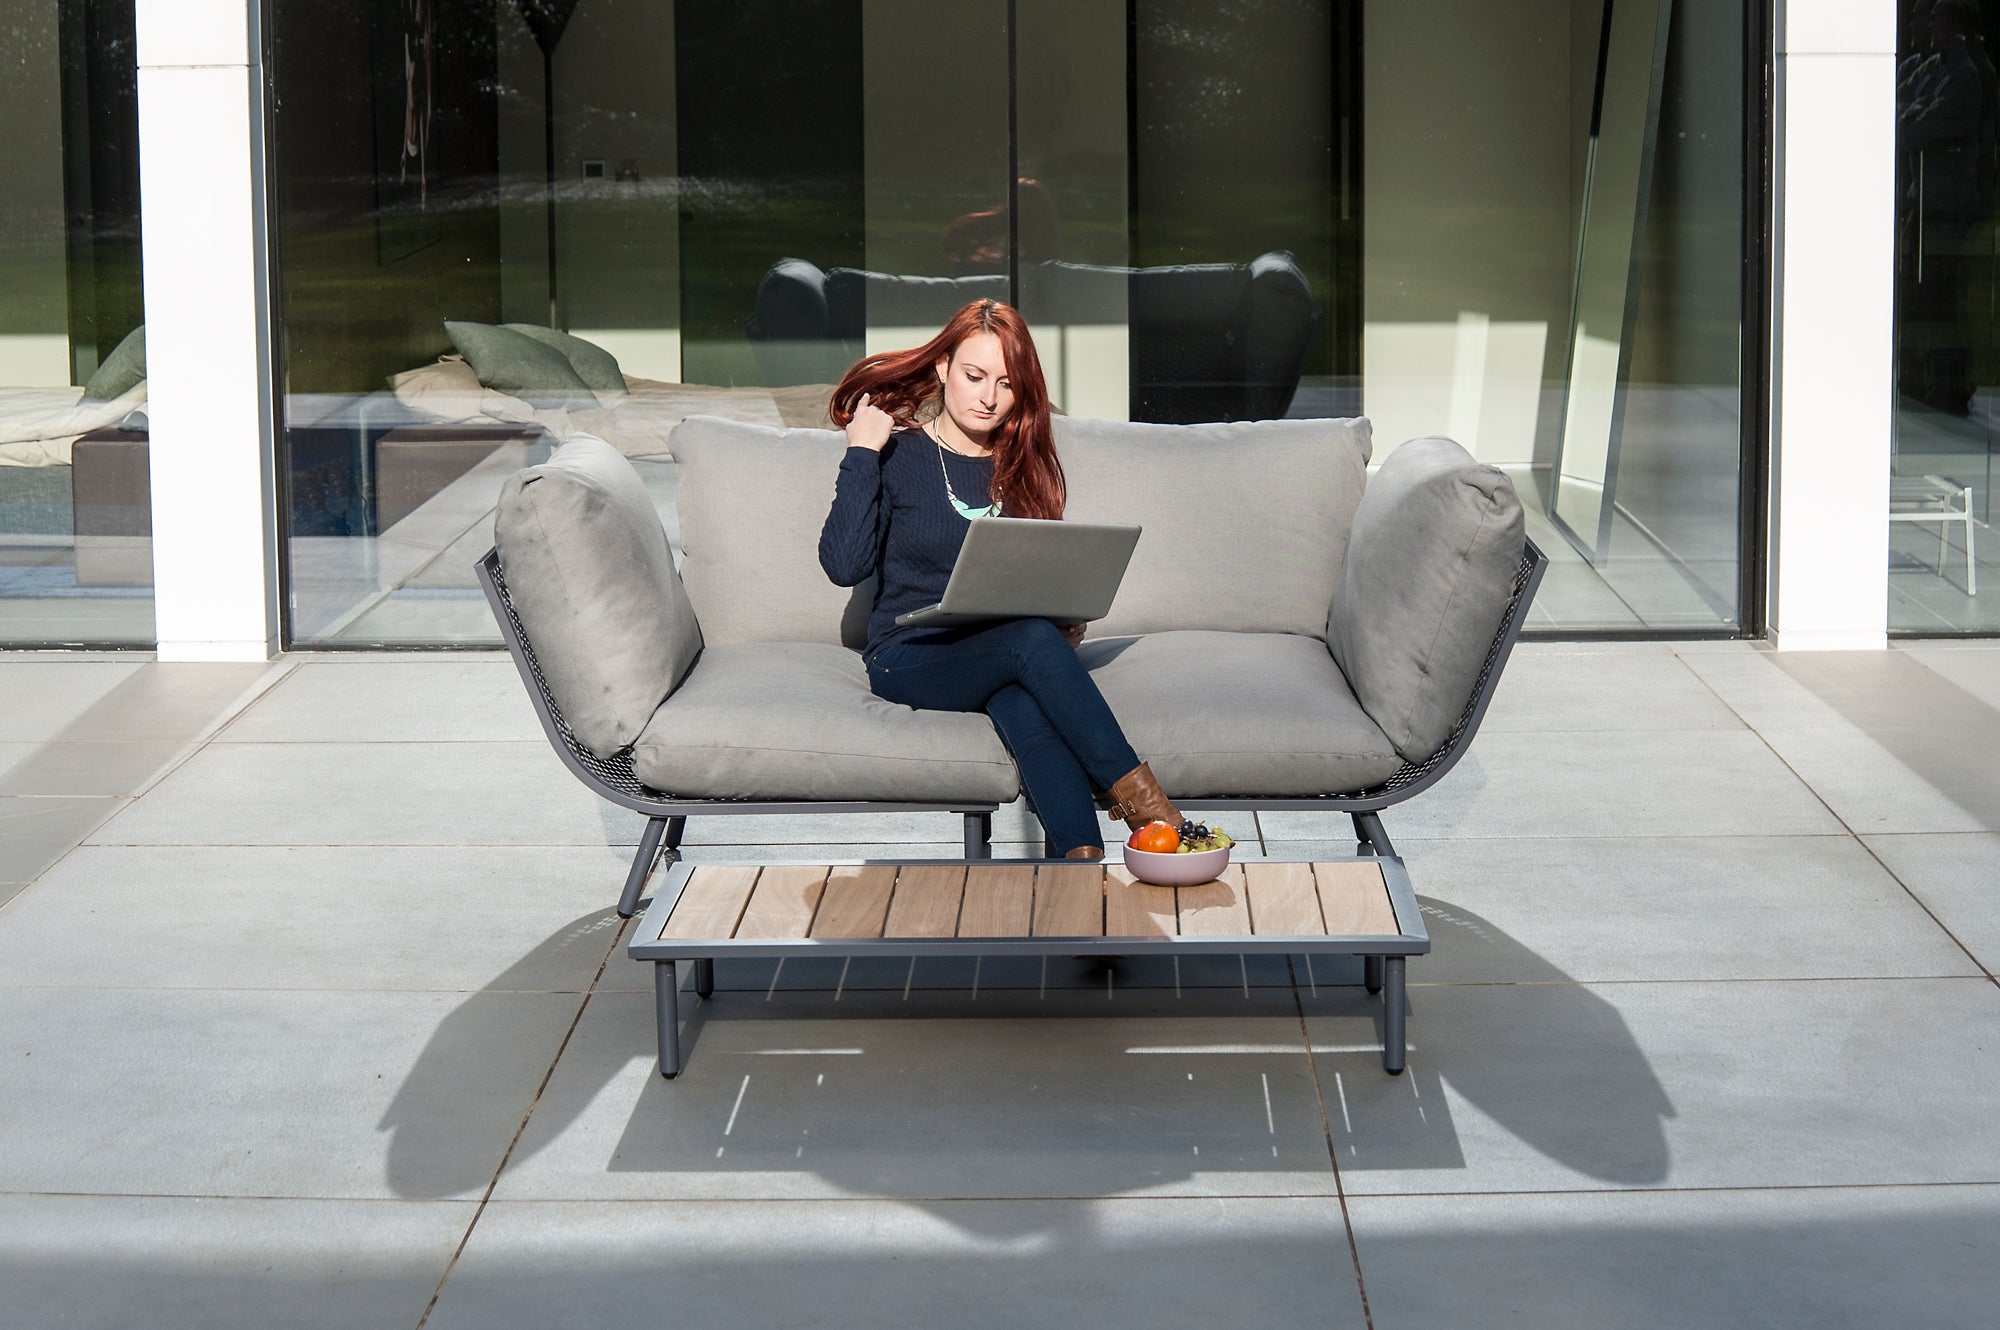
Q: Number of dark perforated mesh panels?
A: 2